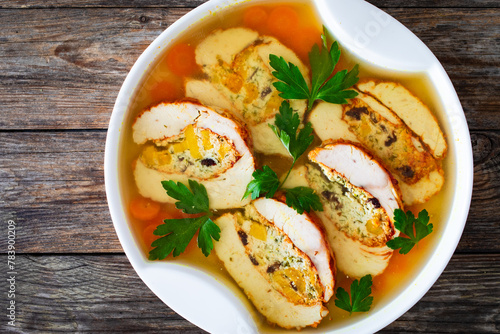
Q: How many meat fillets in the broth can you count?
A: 5